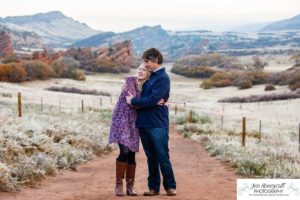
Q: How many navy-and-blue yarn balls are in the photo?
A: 0